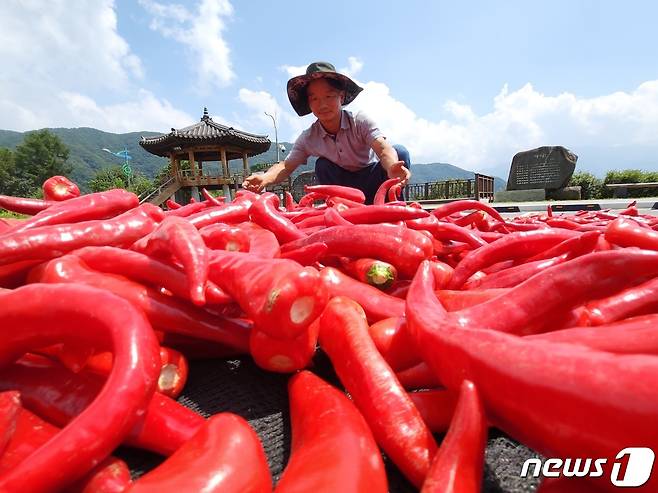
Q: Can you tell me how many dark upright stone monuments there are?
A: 1